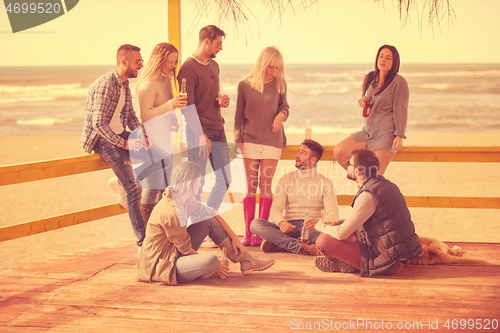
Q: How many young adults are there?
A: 8